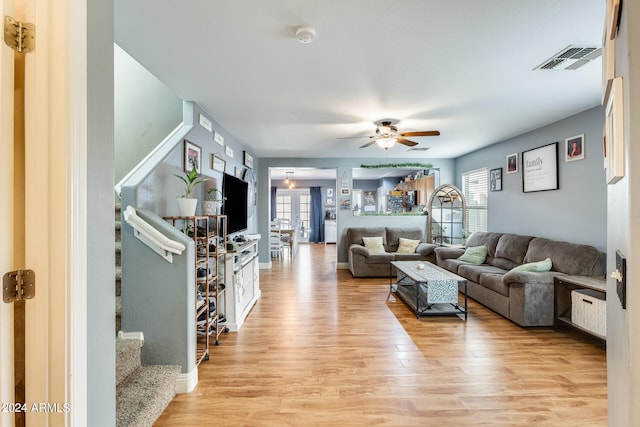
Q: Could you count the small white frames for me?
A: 3